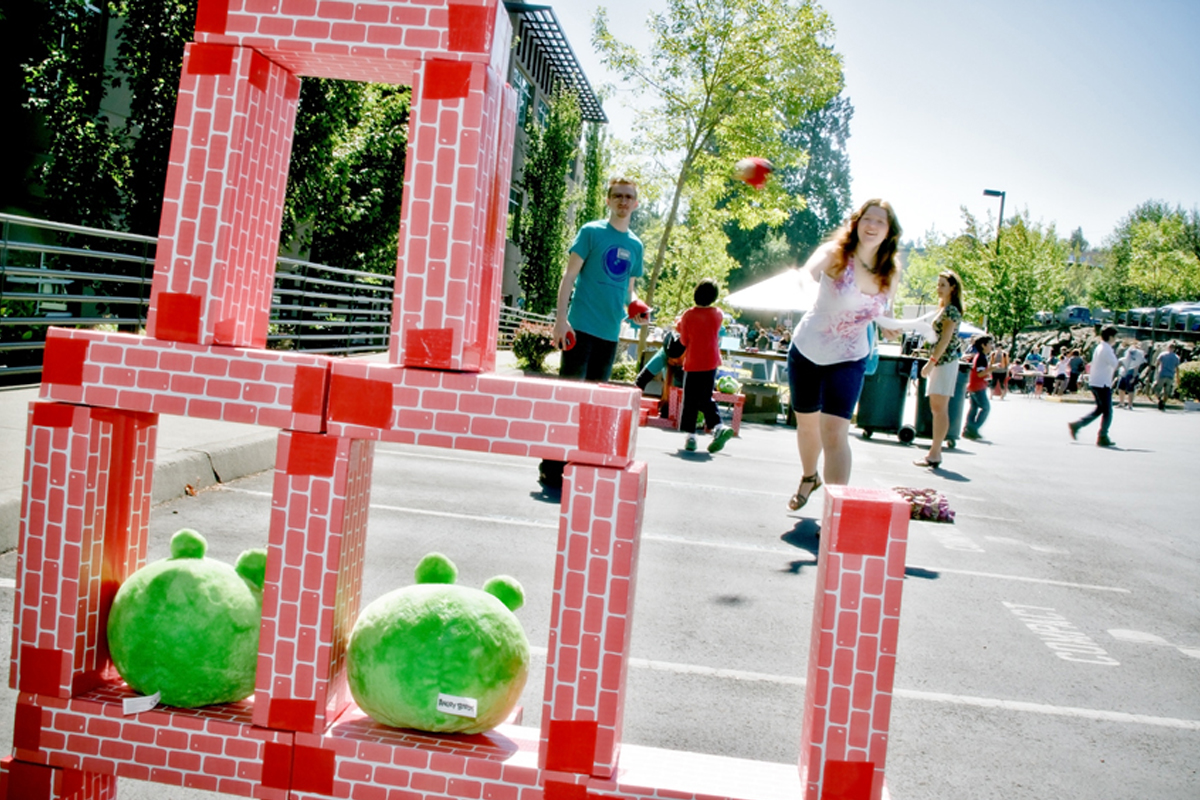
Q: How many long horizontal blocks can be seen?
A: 6